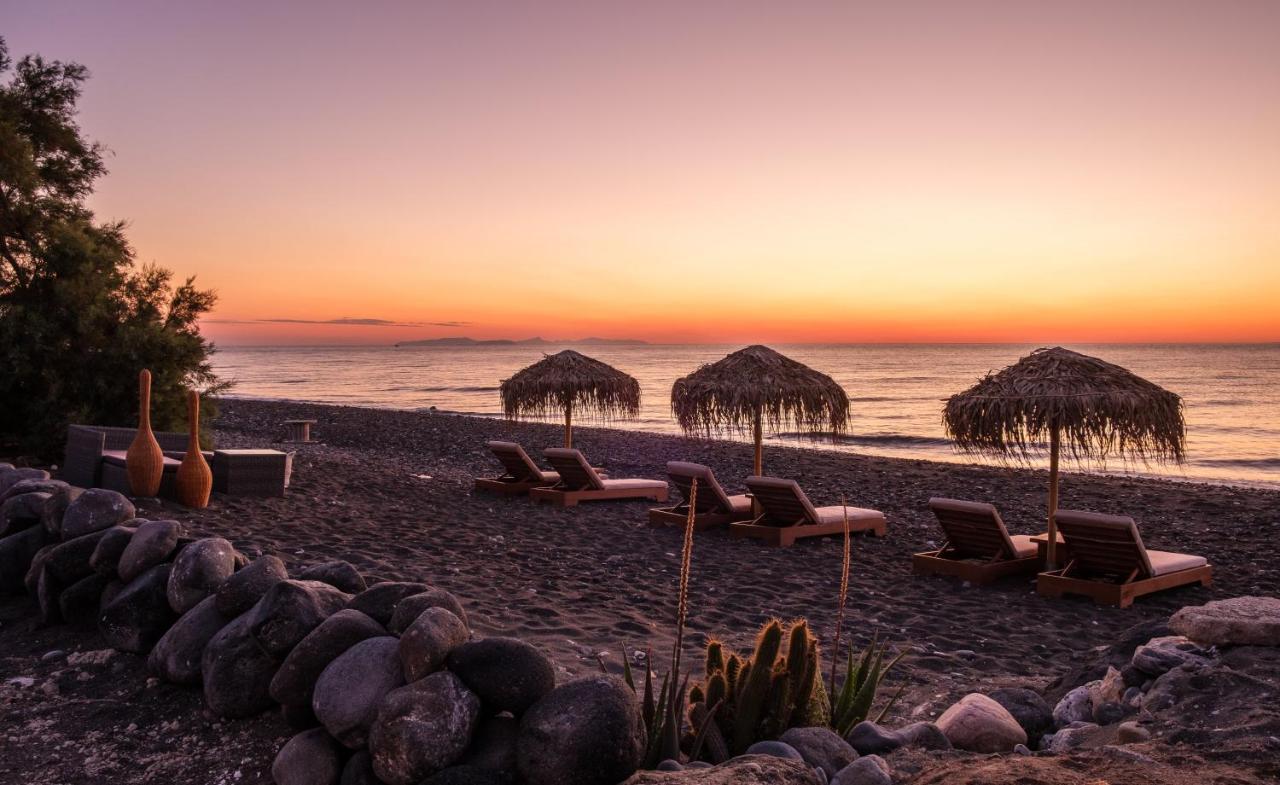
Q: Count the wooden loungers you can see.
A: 6